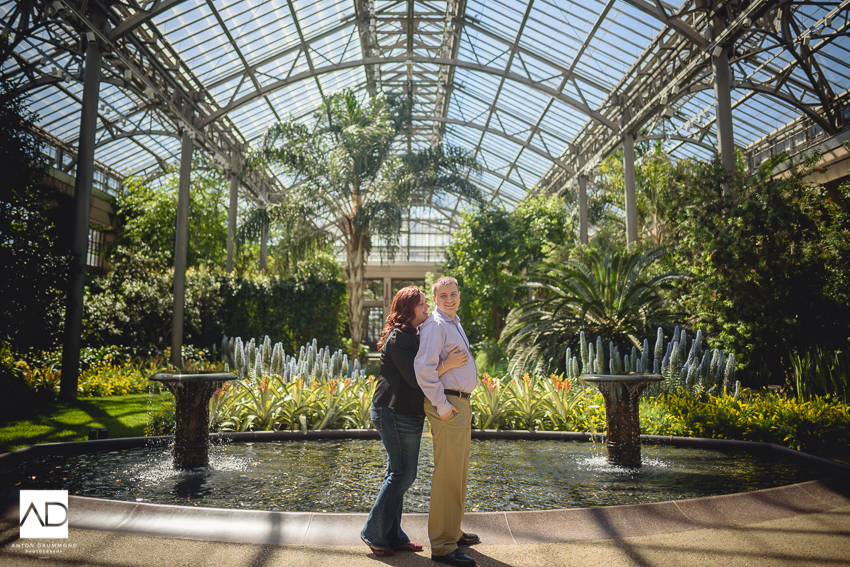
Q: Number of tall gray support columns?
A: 7